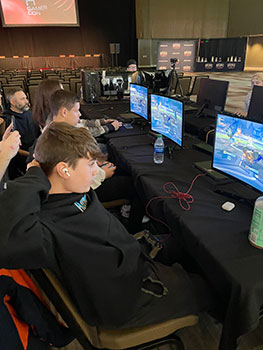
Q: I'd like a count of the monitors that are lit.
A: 3